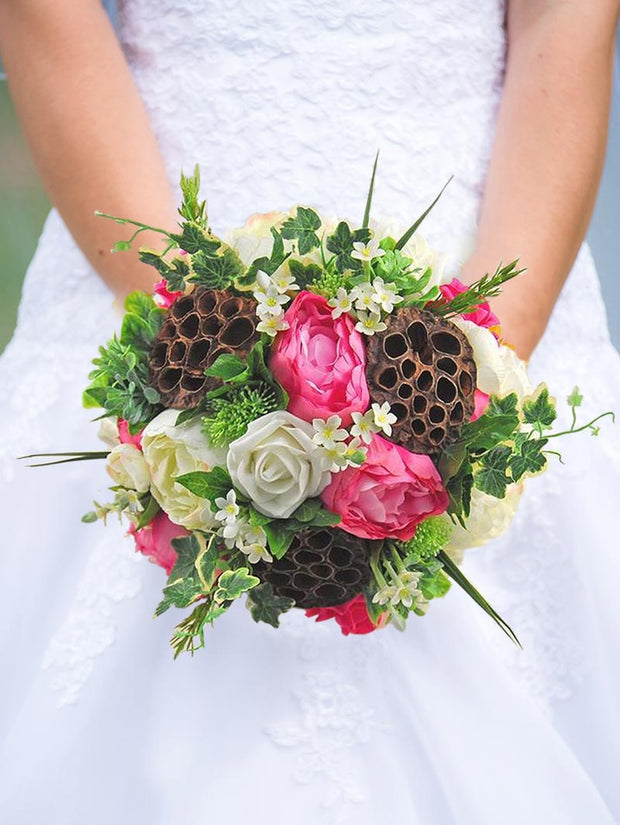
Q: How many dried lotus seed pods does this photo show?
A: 3